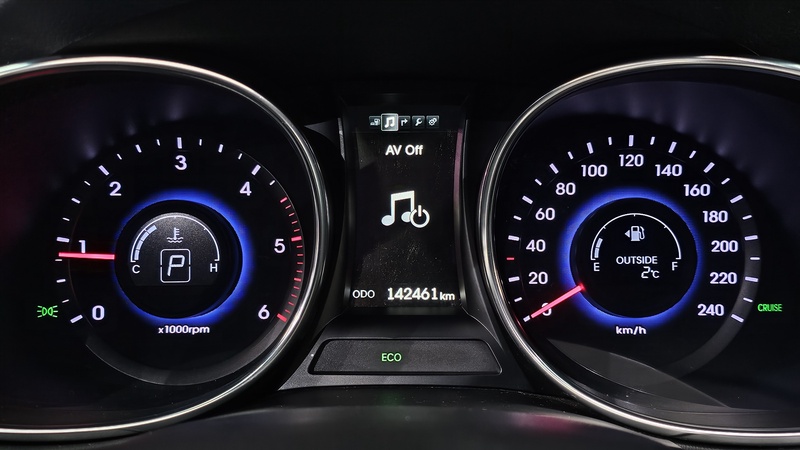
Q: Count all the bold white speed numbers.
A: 13